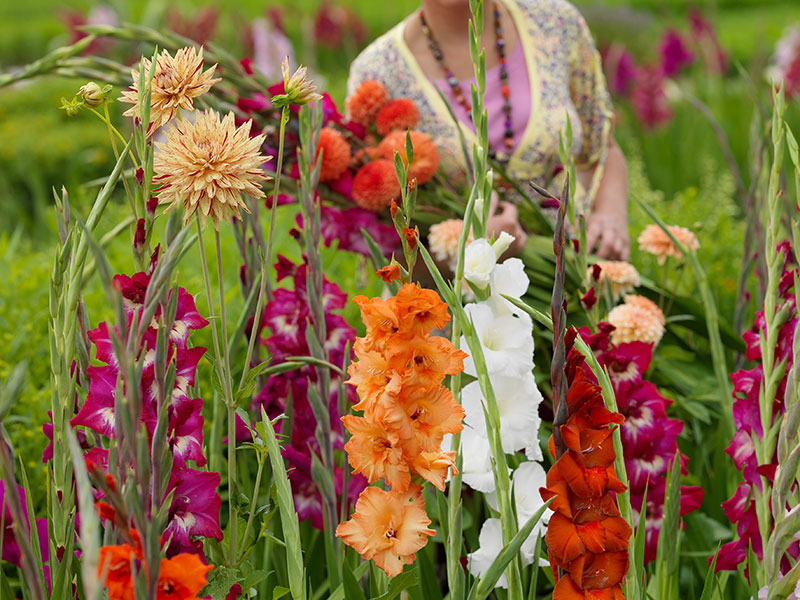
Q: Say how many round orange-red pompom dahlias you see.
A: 5